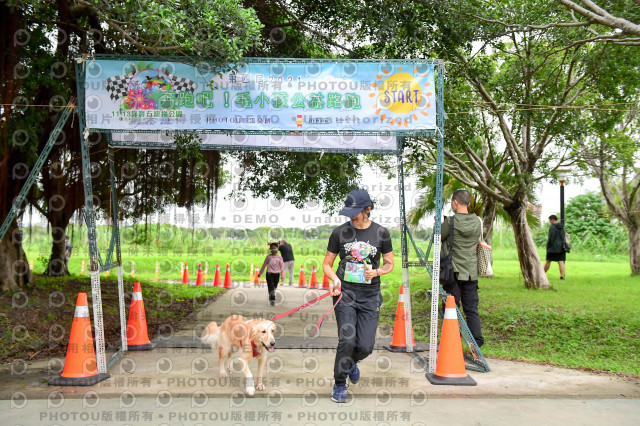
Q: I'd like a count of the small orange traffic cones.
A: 8